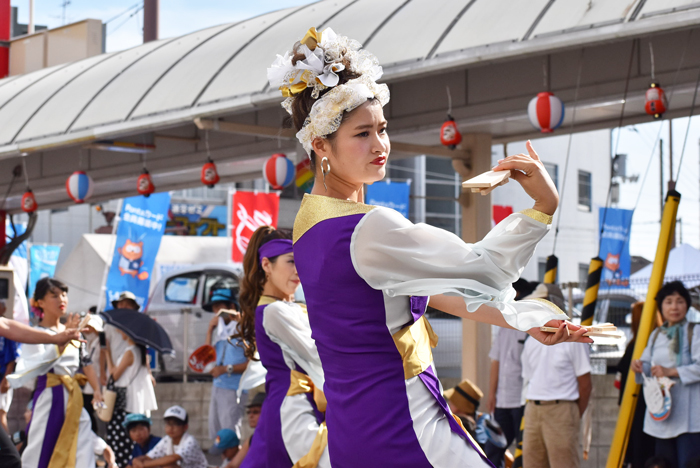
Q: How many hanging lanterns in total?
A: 8